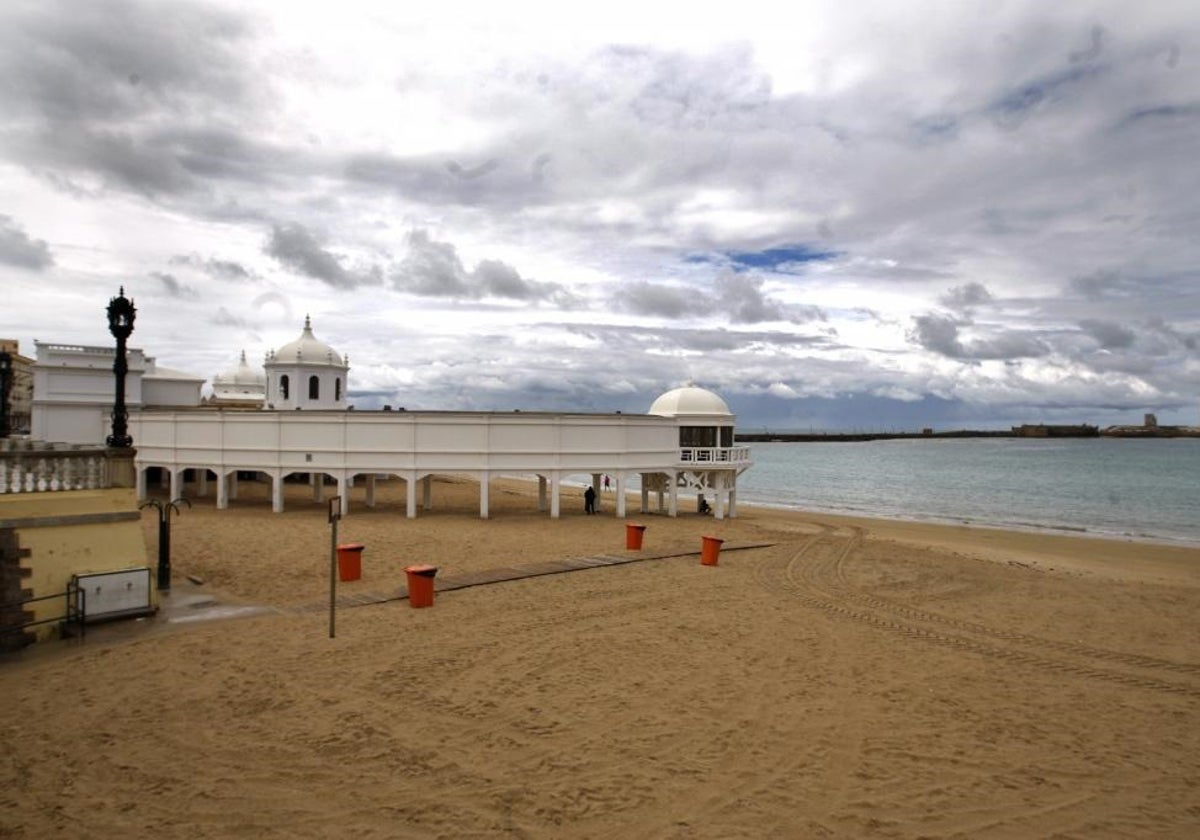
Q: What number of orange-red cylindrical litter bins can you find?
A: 4